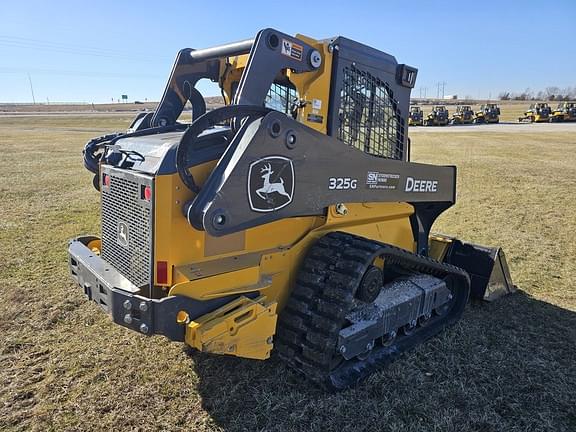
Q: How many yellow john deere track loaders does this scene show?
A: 7